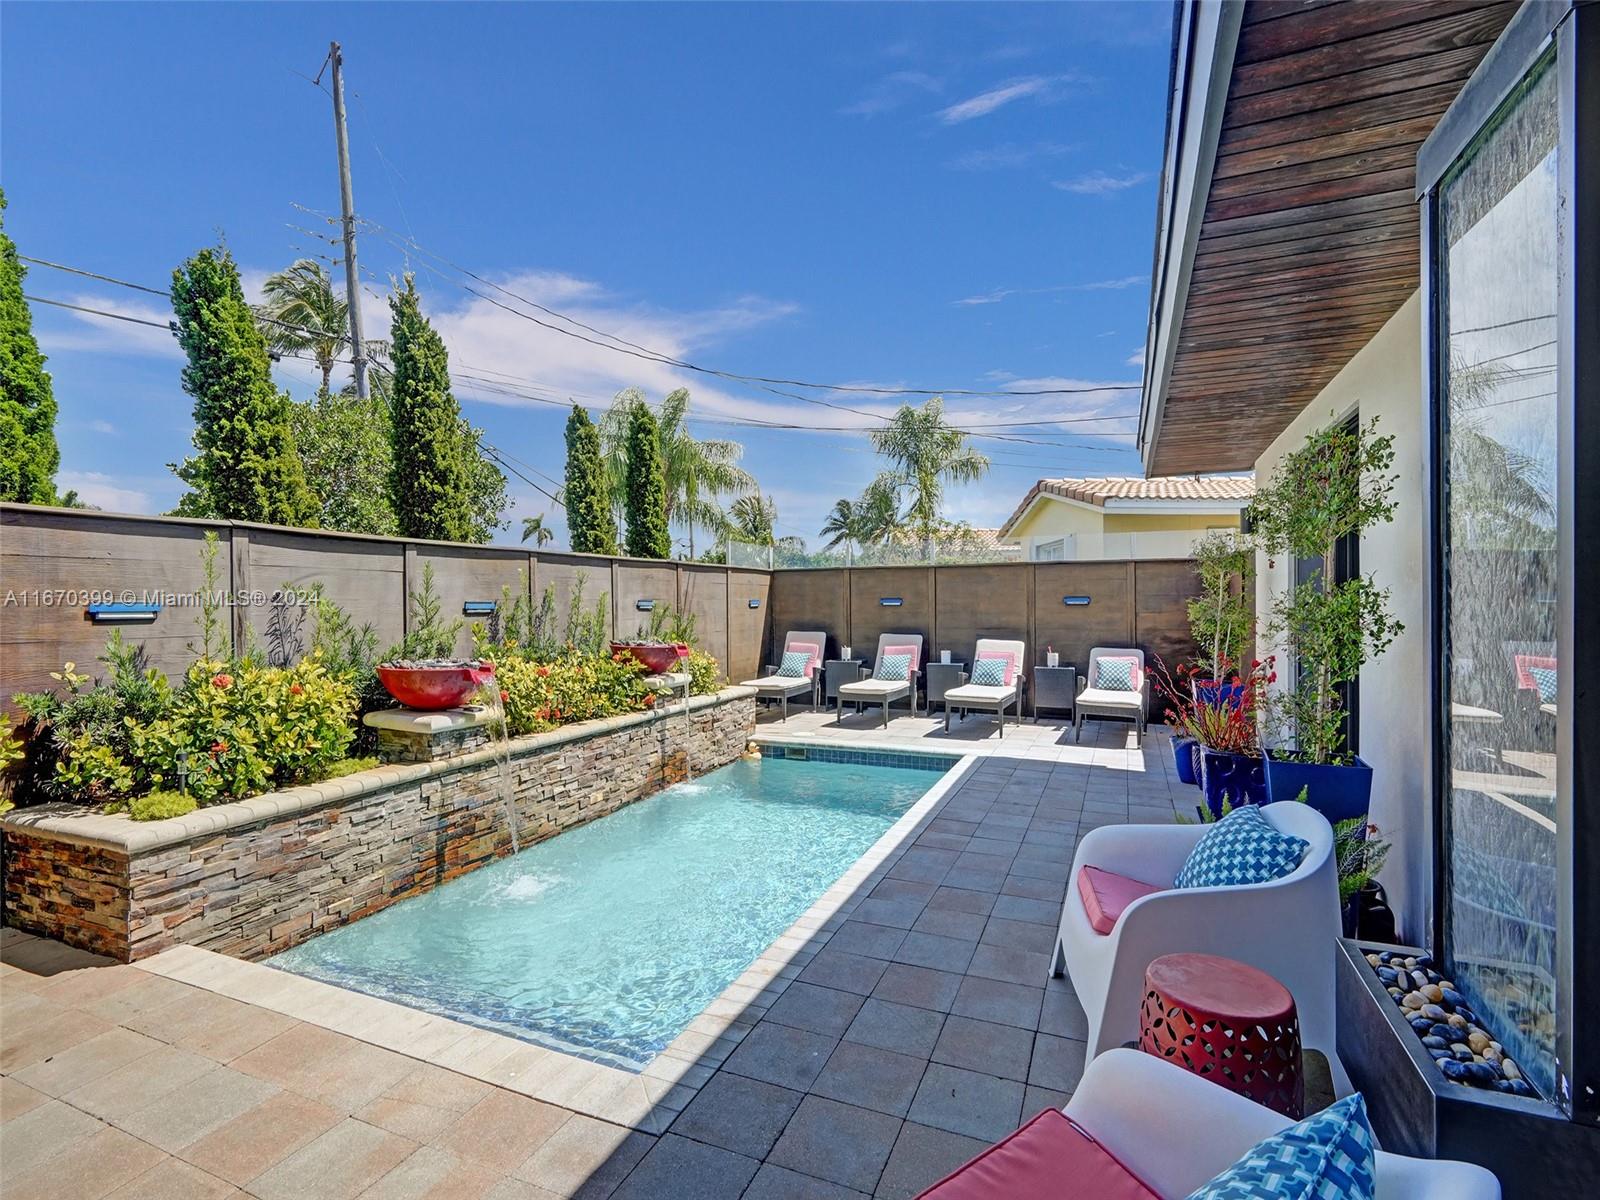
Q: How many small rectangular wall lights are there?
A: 6